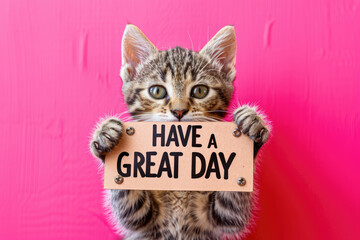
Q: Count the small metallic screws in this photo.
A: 4